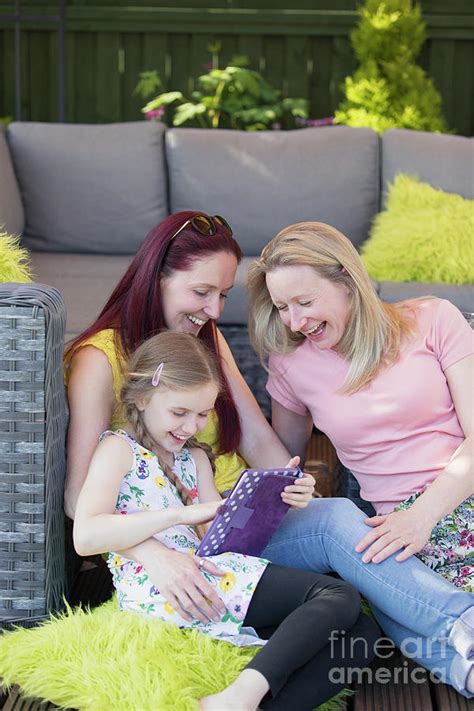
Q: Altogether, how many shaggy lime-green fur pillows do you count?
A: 3